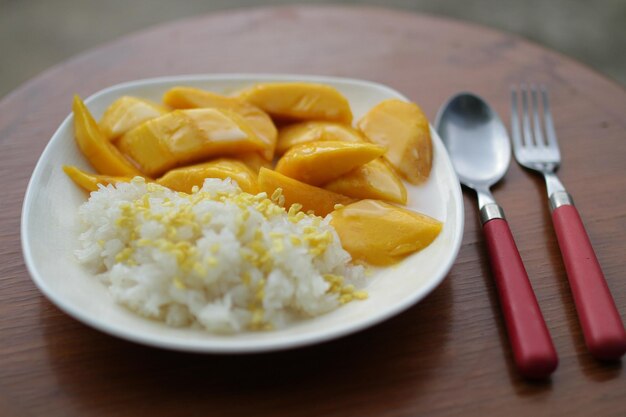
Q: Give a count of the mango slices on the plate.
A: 13